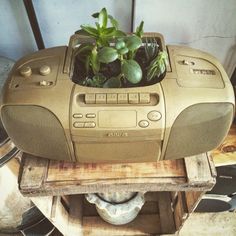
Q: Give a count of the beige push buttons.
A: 12